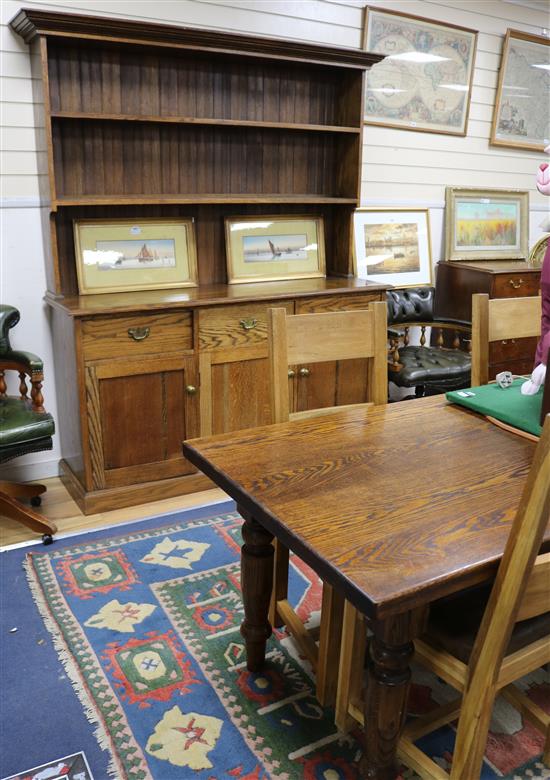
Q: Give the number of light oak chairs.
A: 3